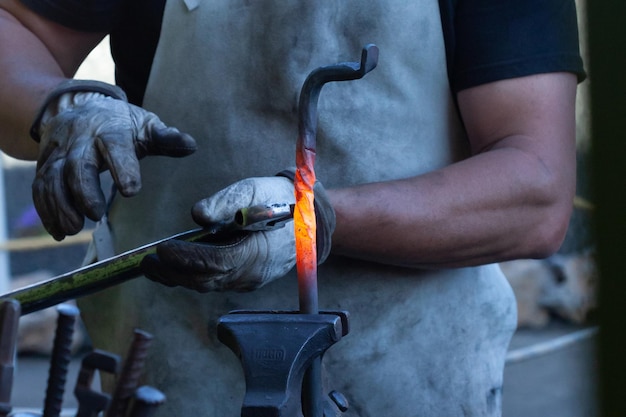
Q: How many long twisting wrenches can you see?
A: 1